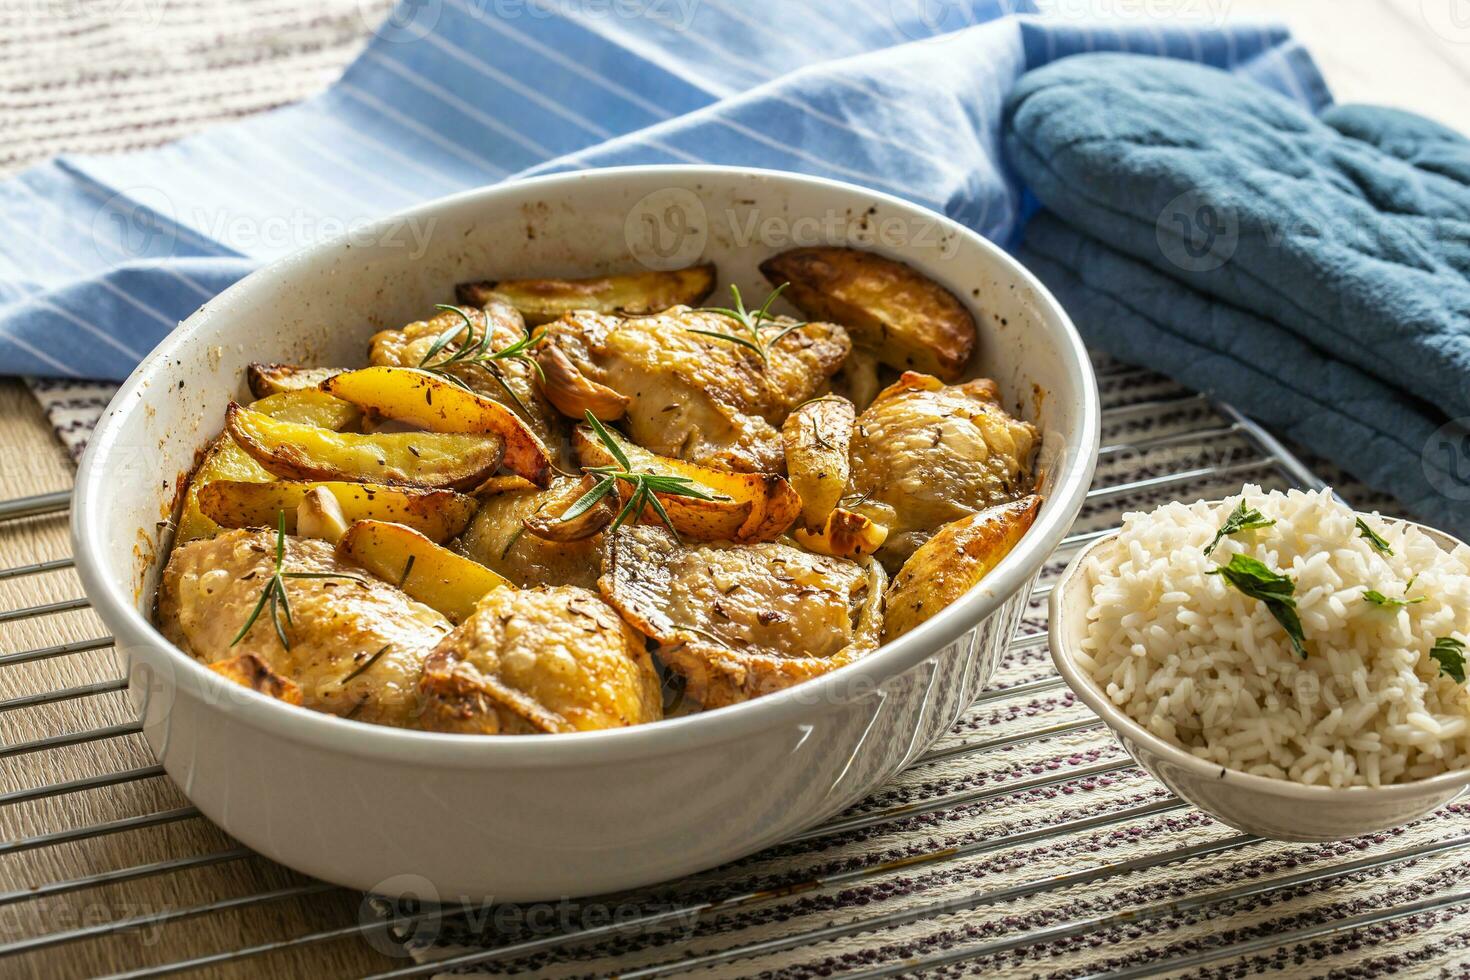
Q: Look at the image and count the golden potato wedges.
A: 12